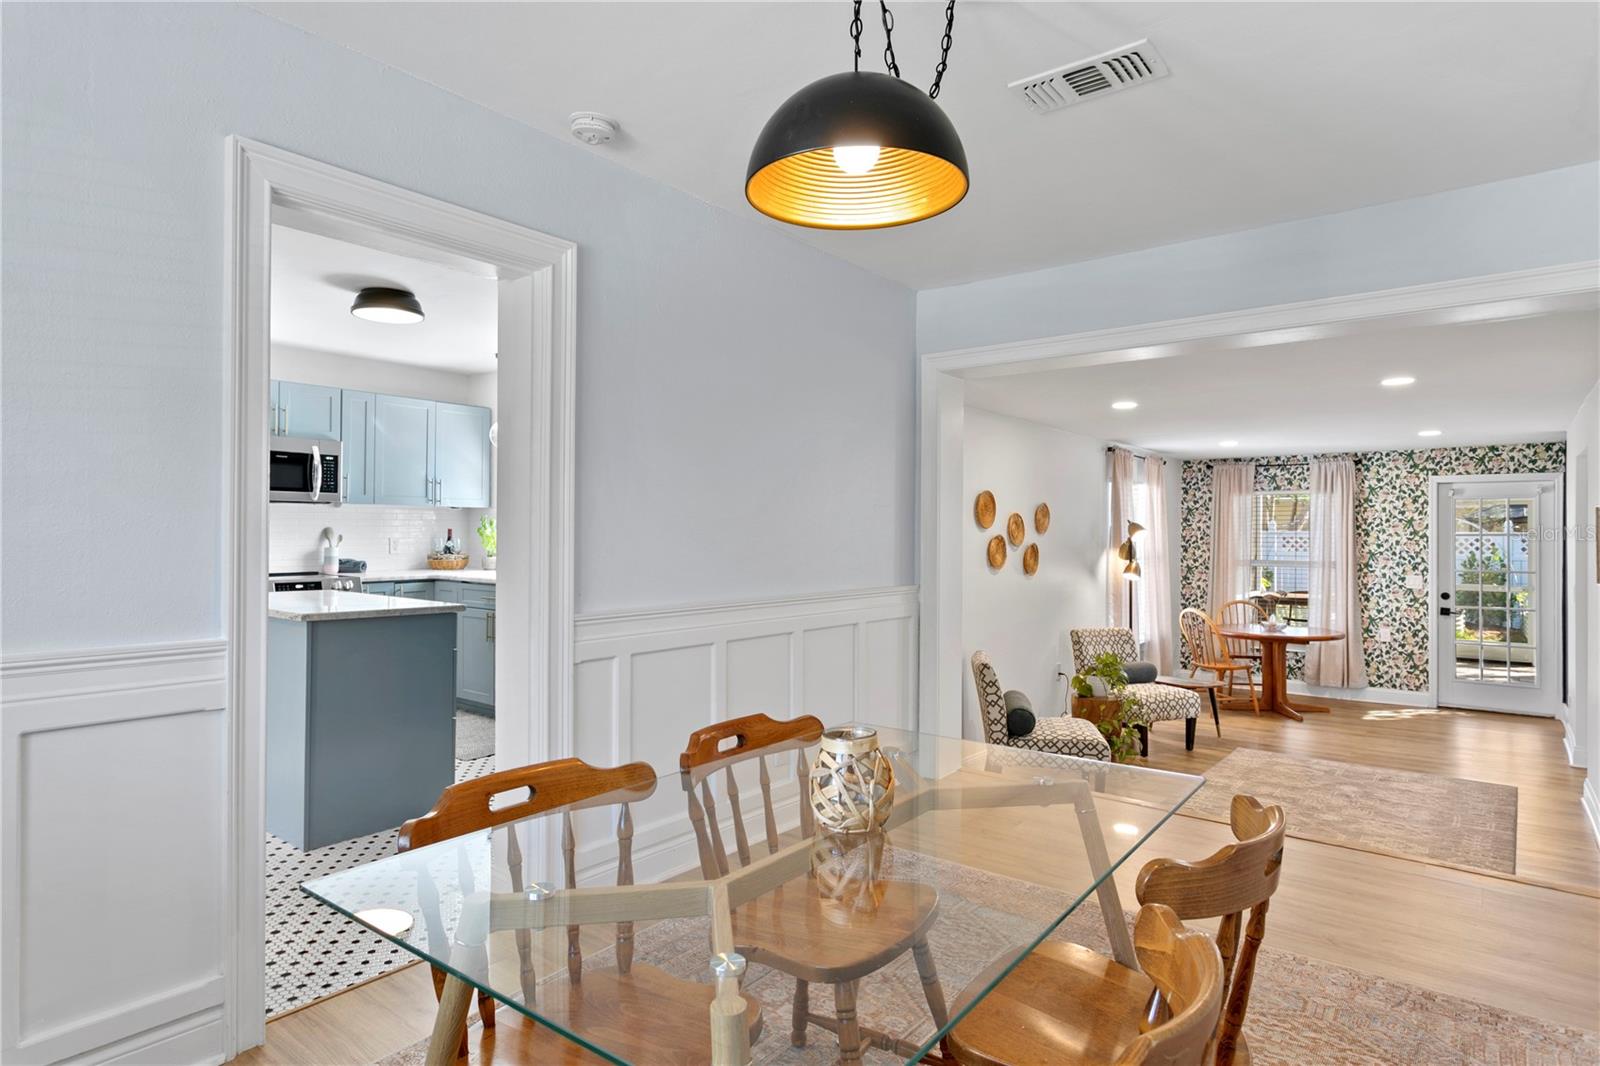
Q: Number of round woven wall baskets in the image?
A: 5